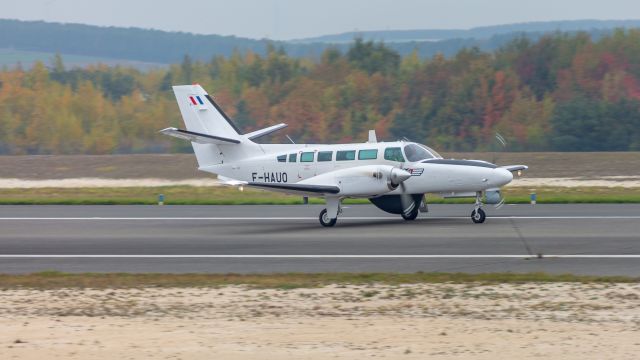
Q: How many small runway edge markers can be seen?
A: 2